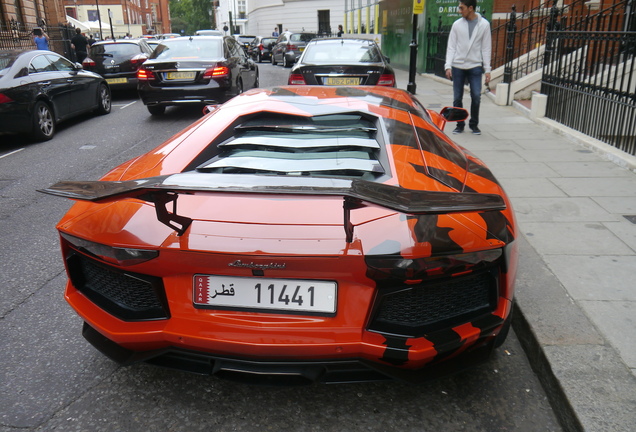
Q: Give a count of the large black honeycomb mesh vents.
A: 2